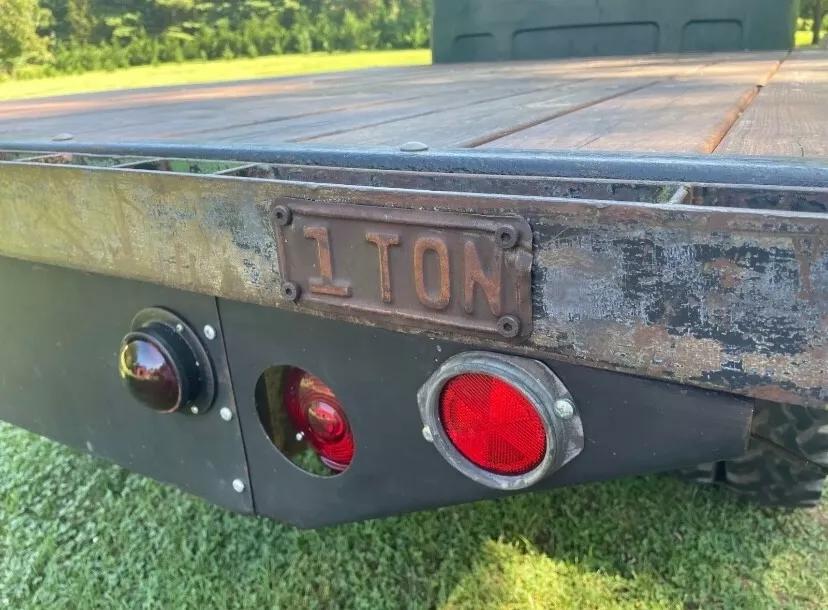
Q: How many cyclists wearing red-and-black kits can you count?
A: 0